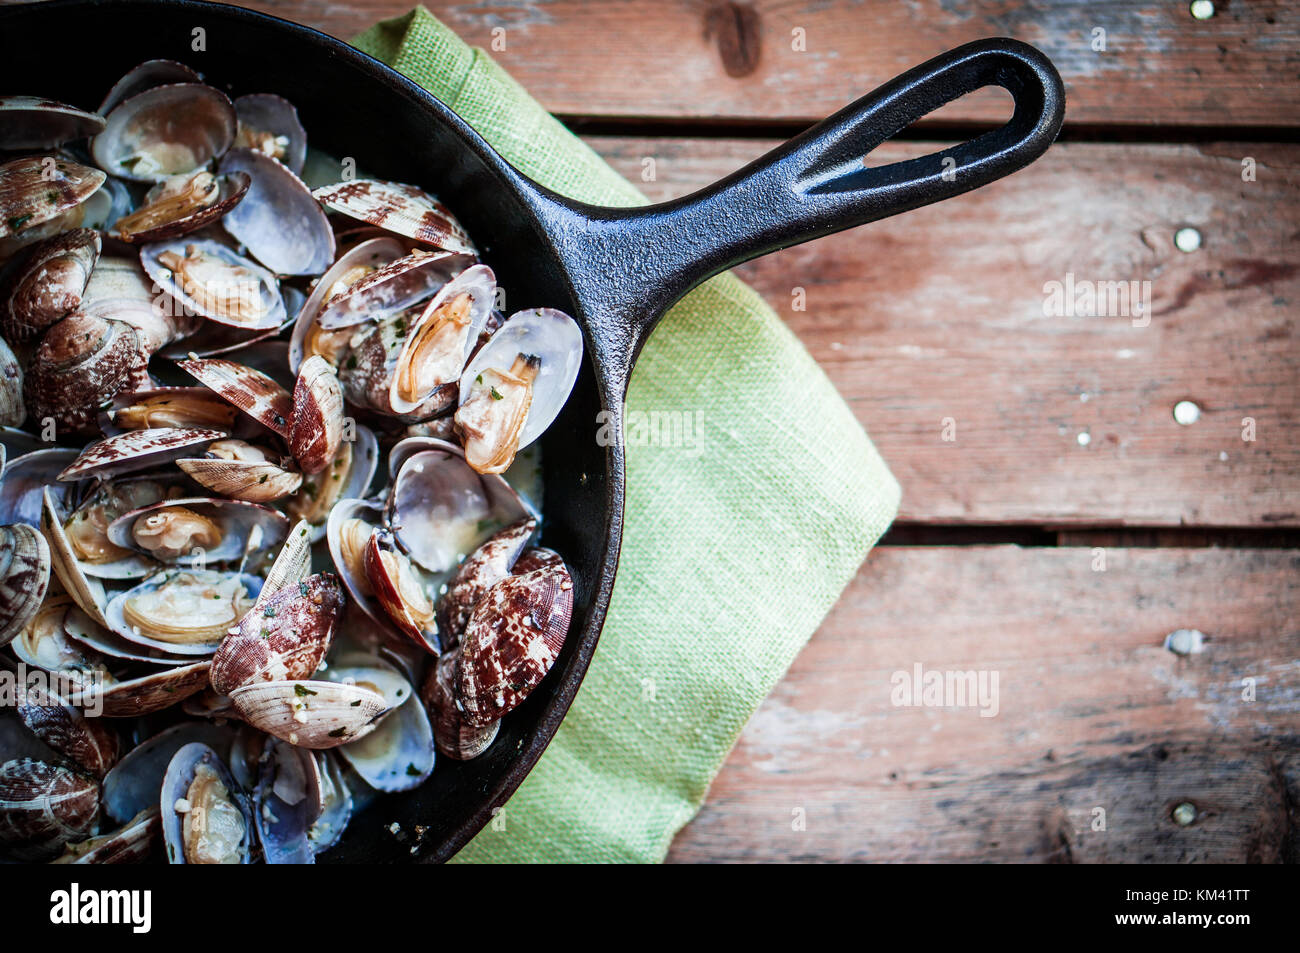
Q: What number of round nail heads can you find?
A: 5